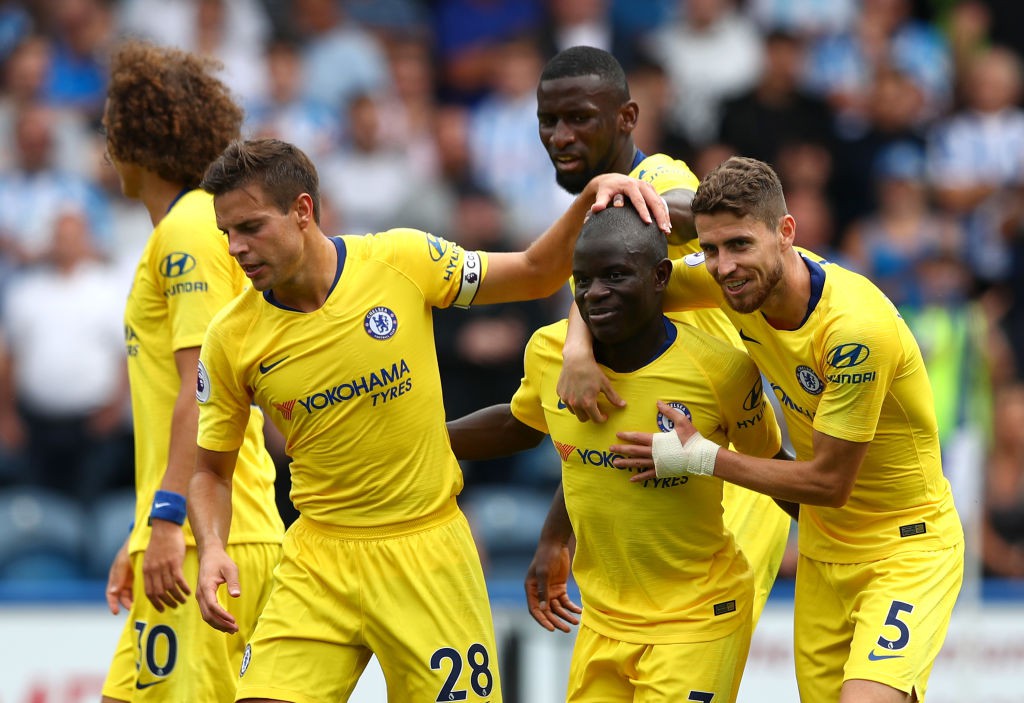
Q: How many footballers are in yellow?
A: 5